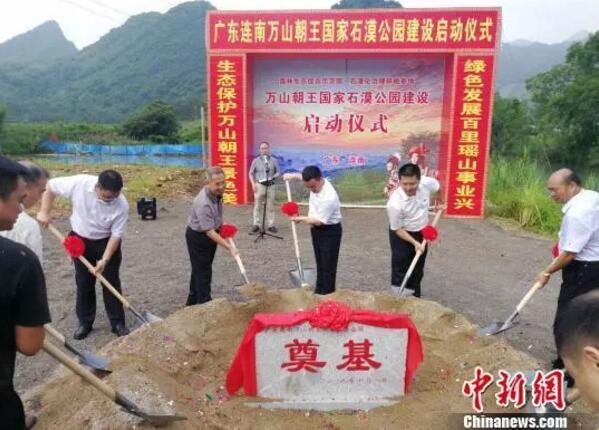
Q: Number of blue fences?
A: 1